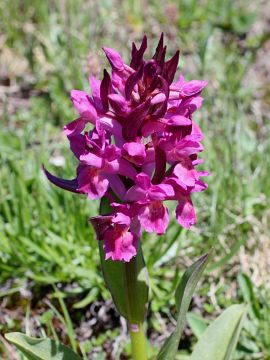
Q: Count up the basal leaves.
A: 3